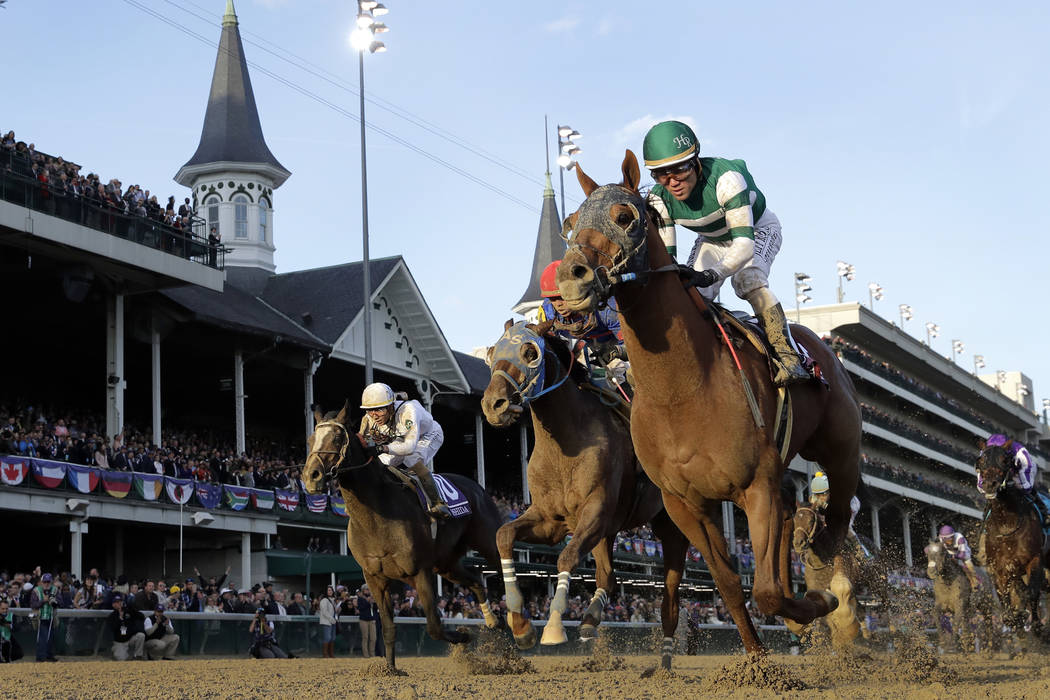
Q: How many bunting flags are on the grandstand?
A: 12